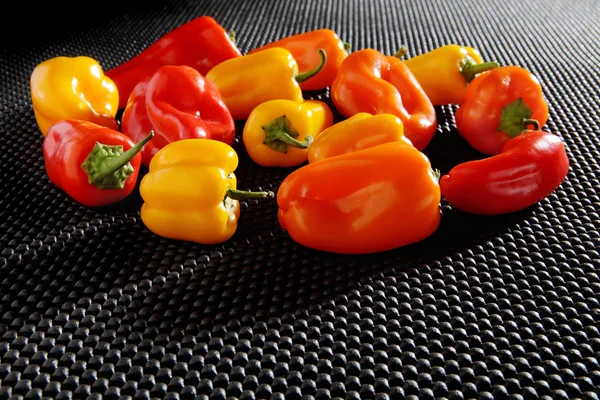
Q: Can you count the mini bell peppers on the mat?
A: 14